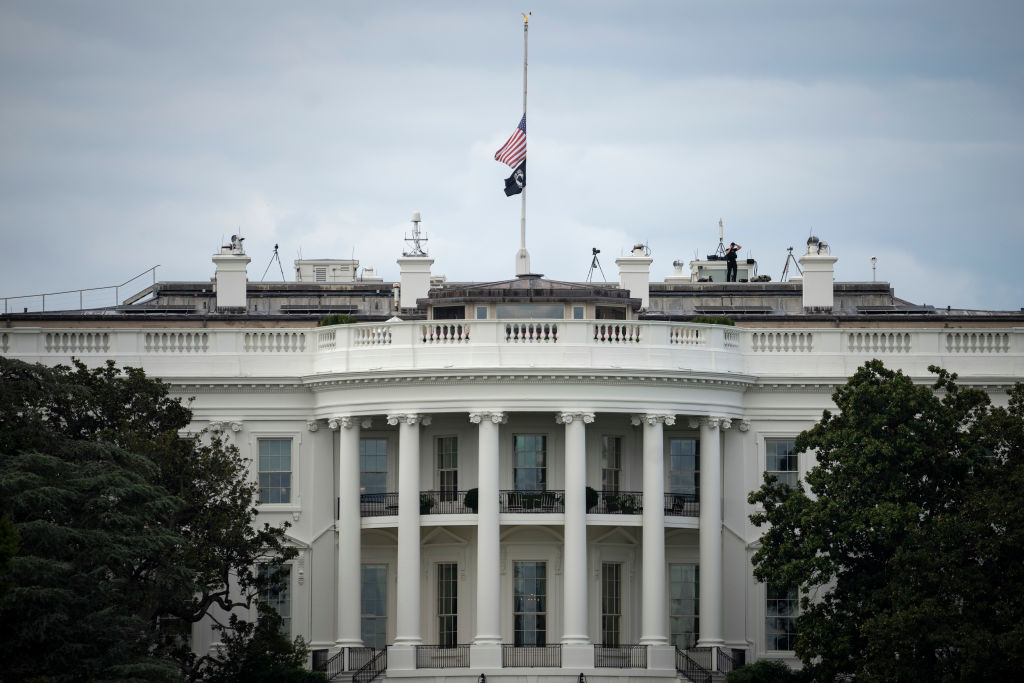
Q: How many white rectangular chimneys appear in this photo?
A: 4